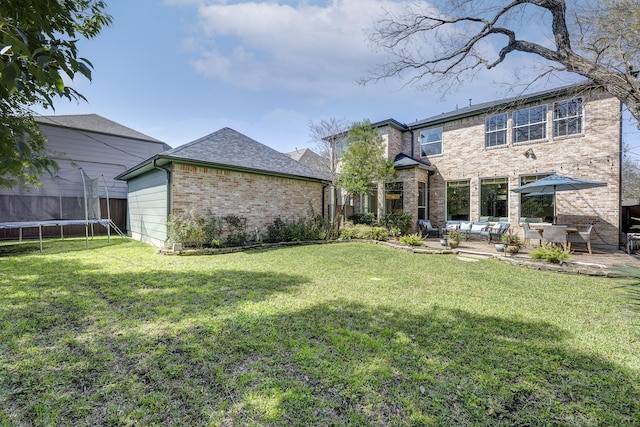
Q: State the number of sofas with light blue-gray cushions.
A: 1